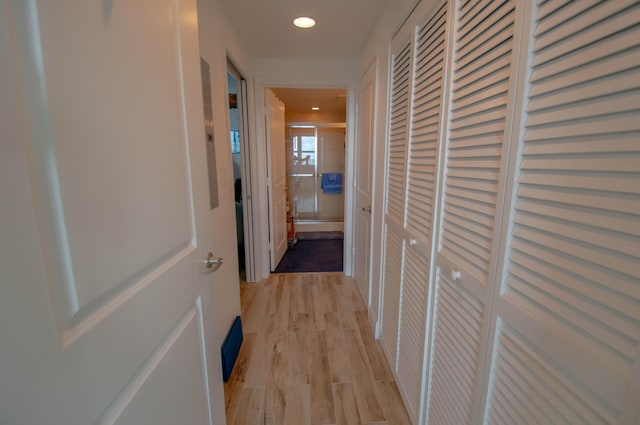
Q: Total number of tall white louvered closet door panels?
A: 4